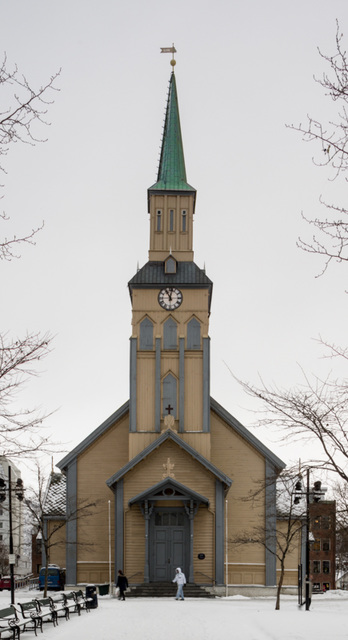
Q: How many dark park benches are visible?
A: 6